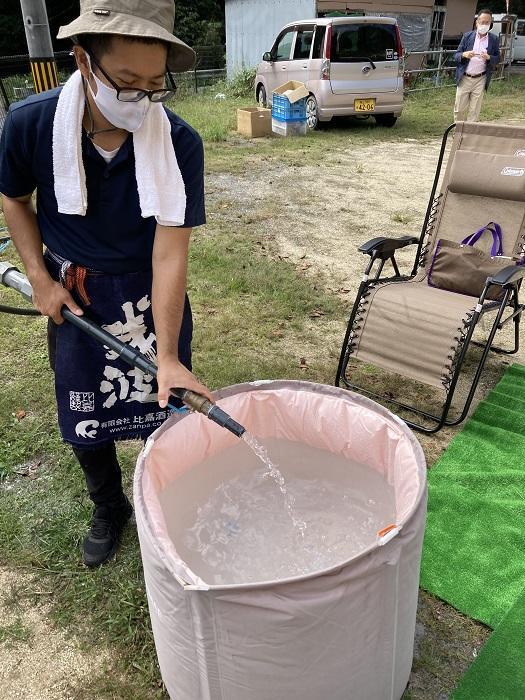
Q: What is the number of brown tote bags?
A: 1